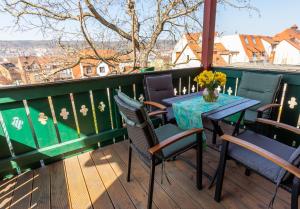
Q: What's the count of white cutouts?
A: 12